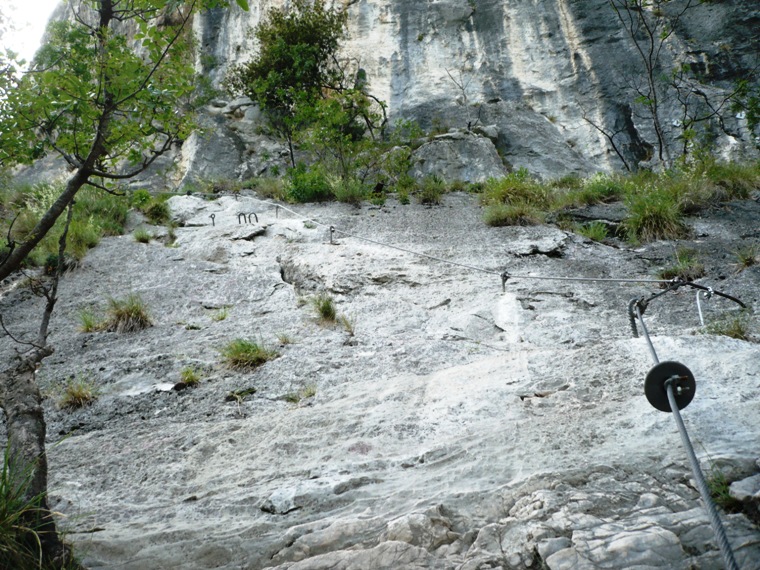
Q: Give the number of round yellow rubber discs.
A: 0